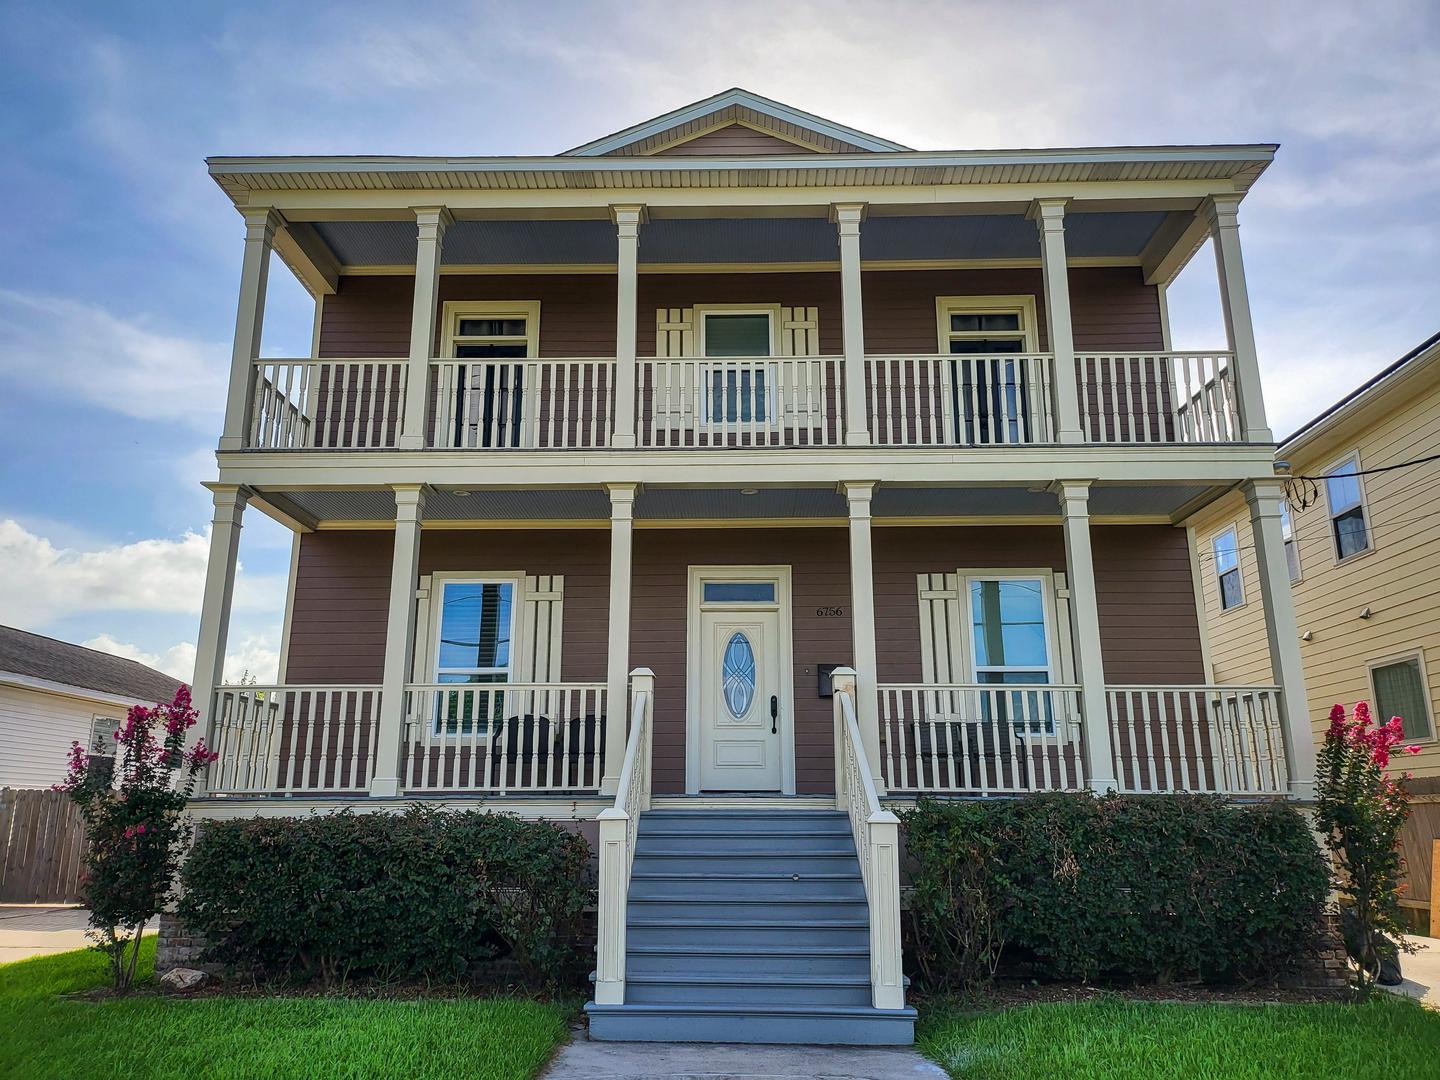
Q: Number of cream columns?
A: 12